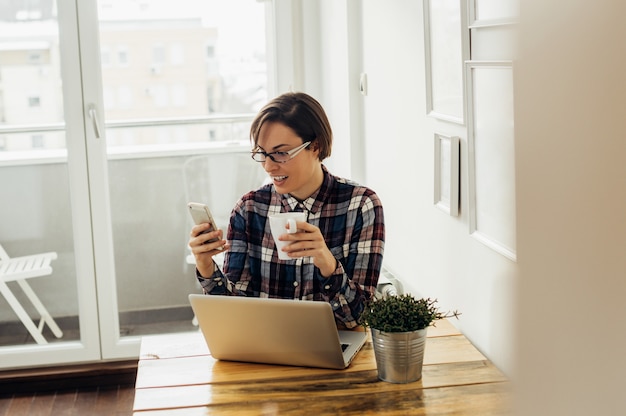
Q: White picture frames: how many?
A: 4